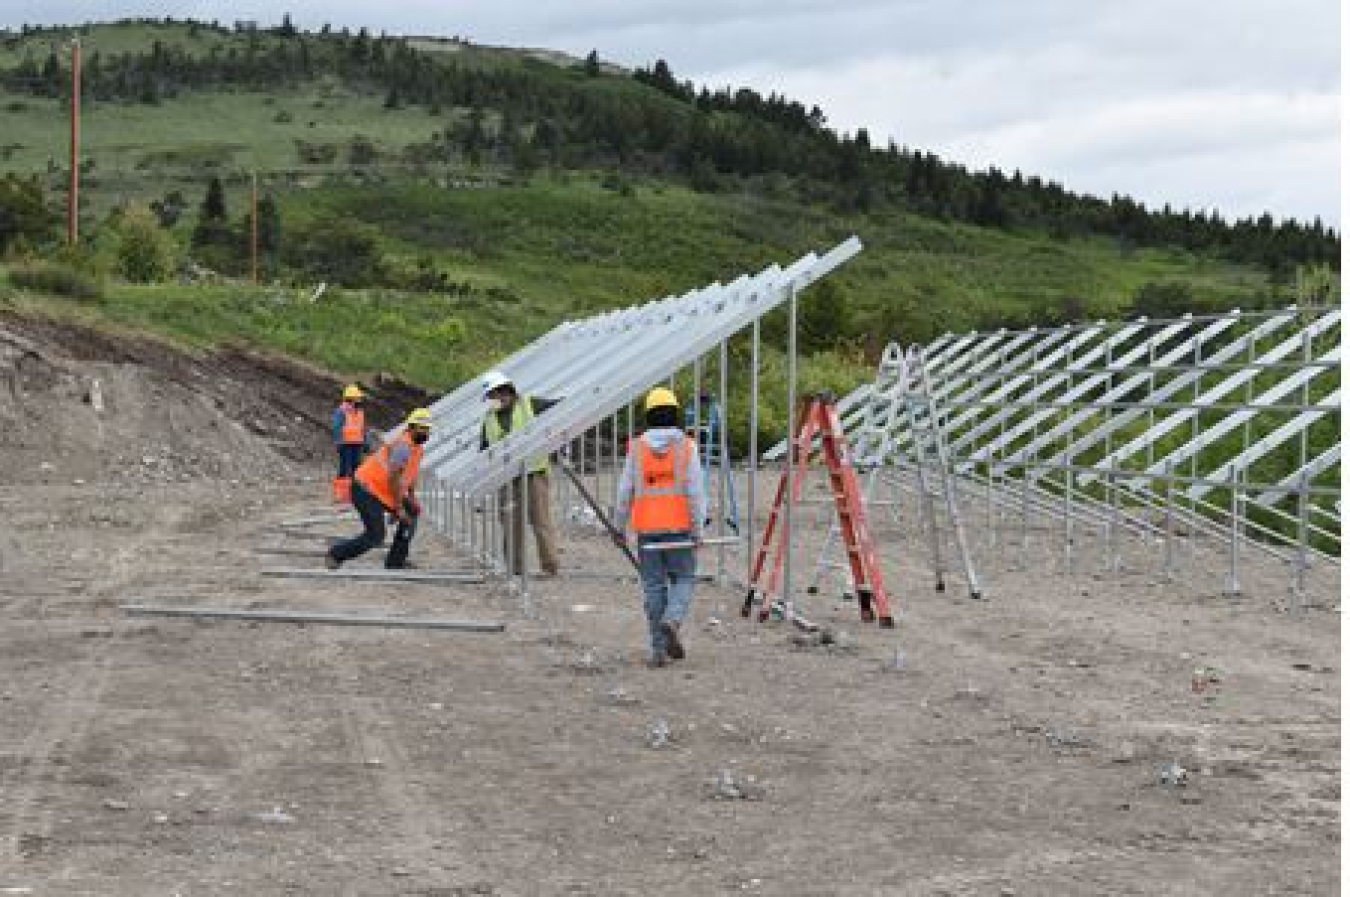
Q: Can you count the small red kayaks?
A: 0